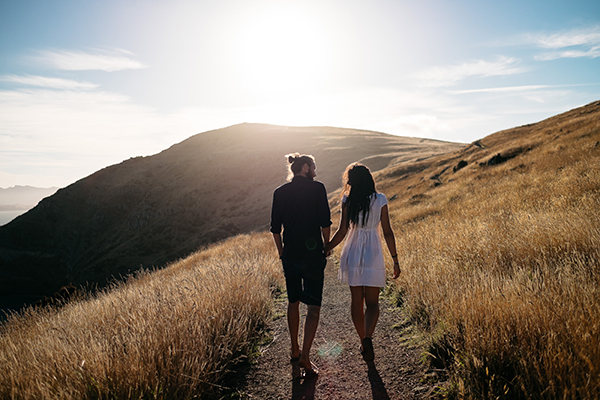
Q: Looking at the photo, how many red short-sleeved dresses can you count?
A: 0